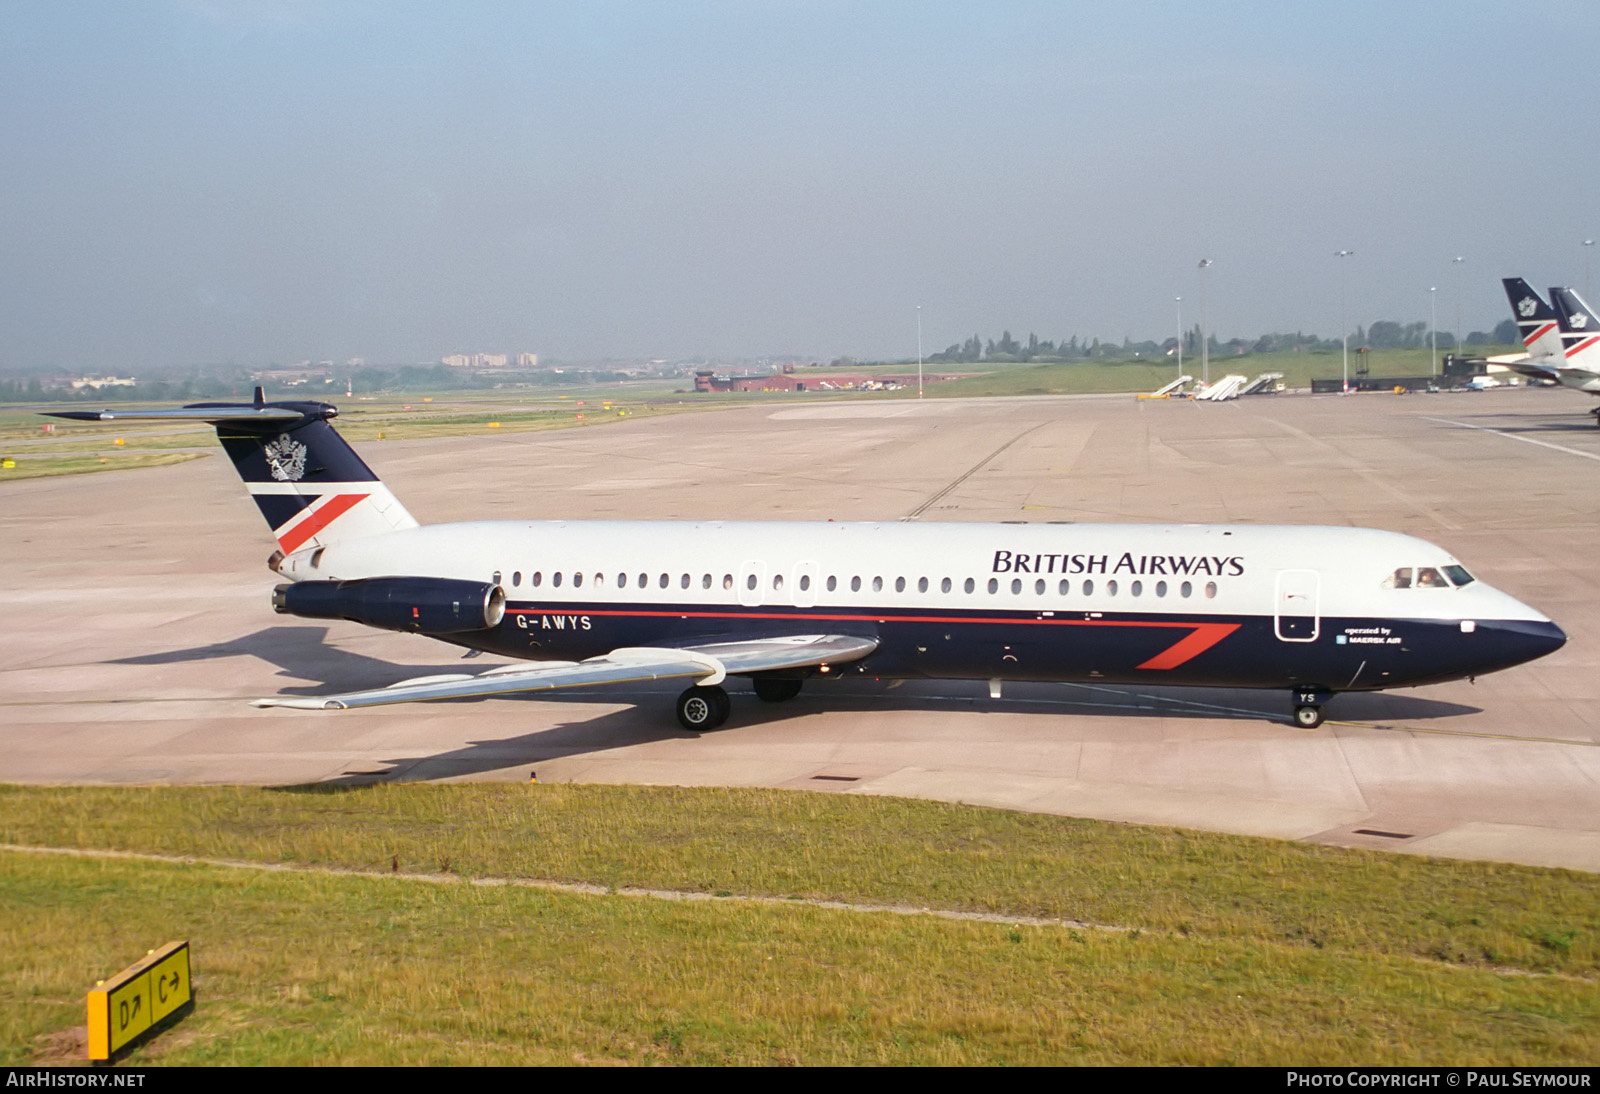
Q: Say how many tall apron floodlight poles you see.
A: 7